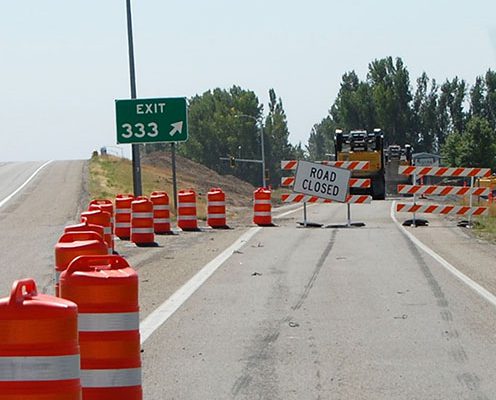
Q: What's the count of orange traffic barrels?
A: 12